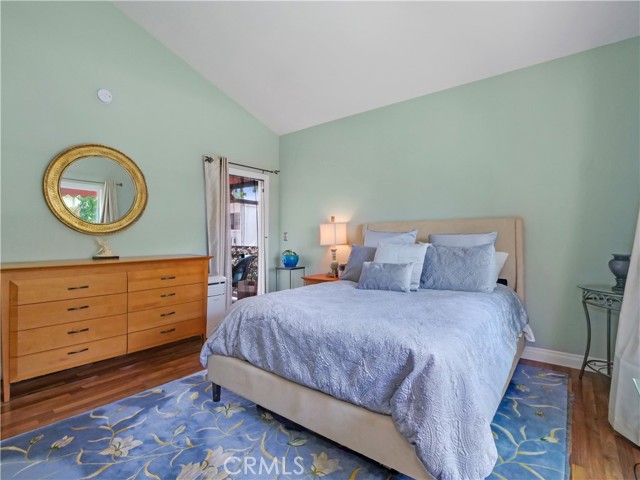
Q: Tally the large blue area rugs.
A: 1